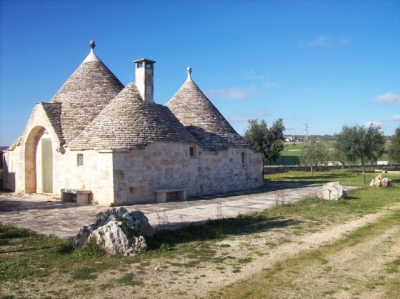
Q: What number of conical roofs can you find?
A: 3